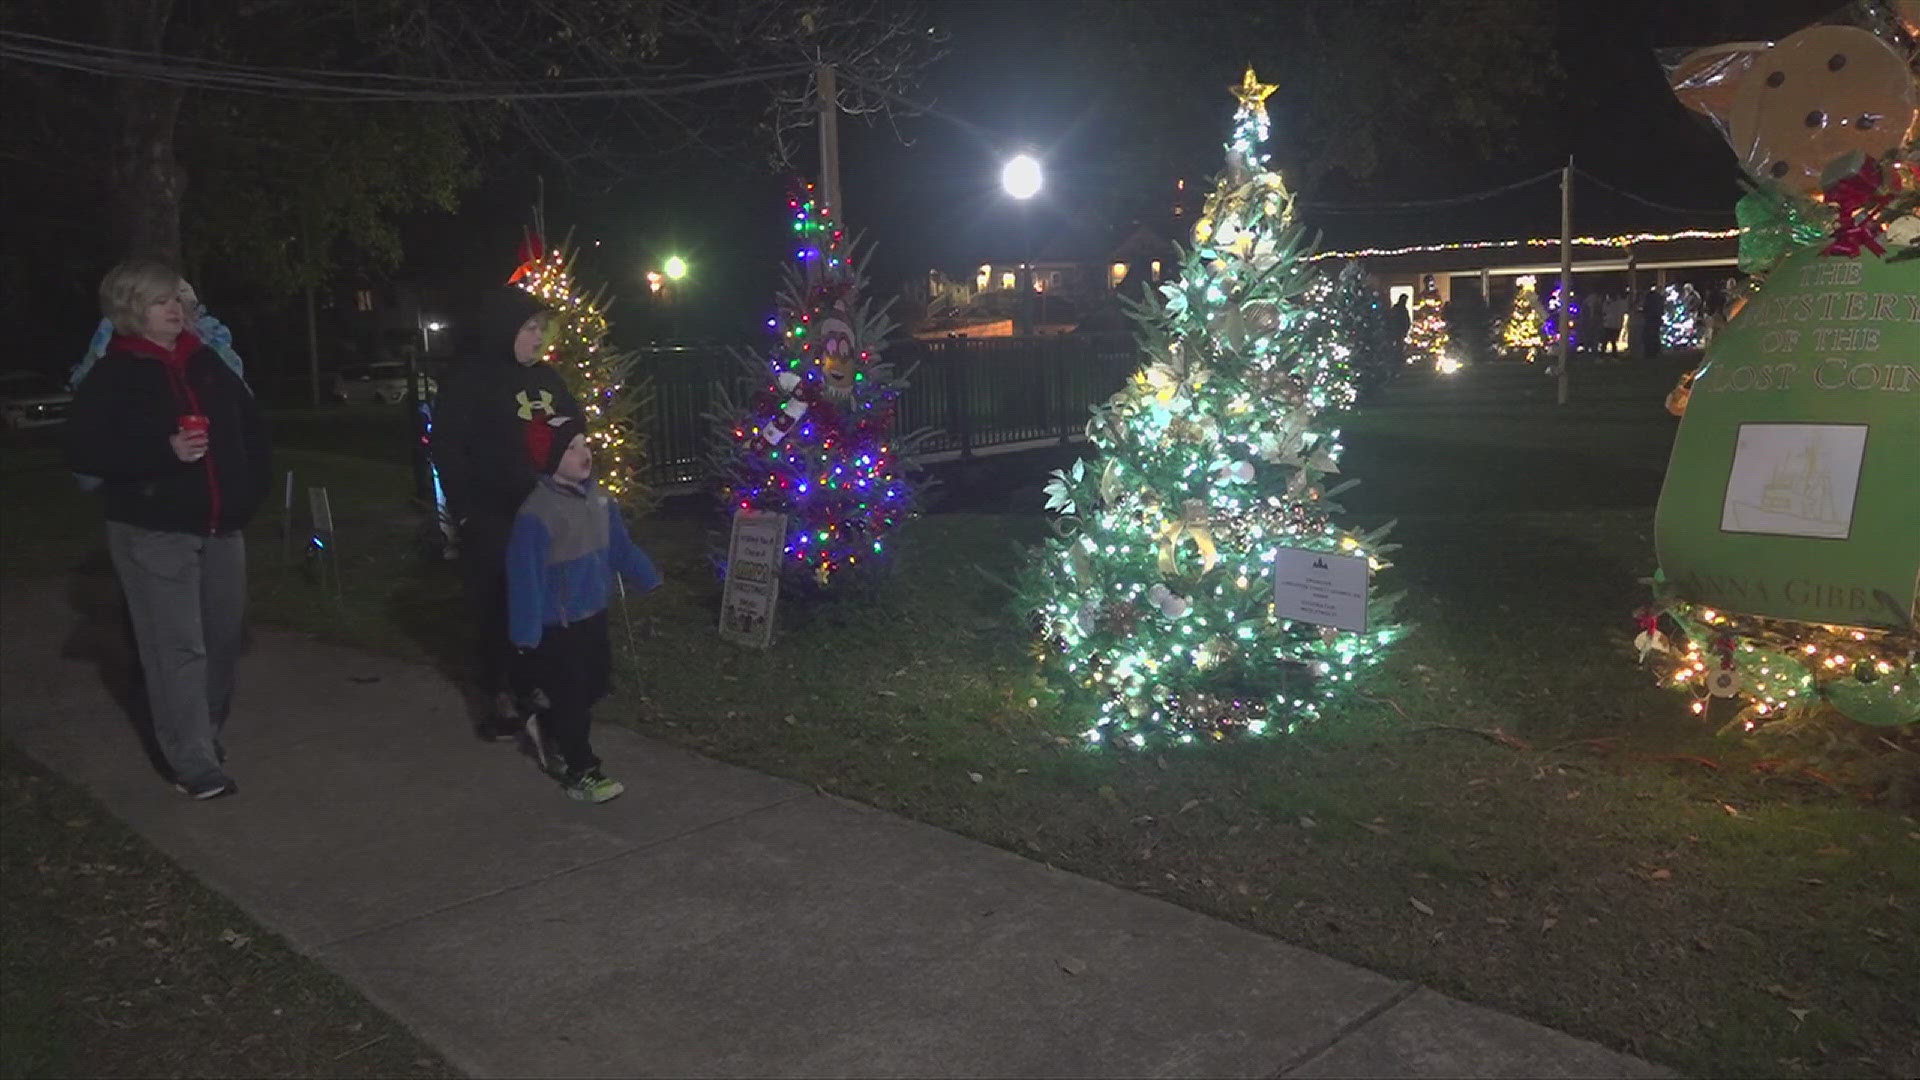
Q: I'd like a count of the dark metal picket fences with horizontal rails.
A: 1